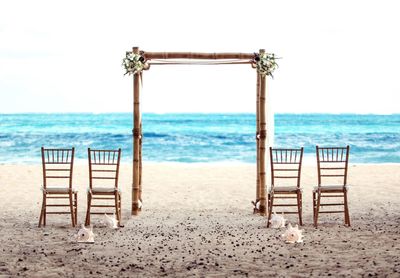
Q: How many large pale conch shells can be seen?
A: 4